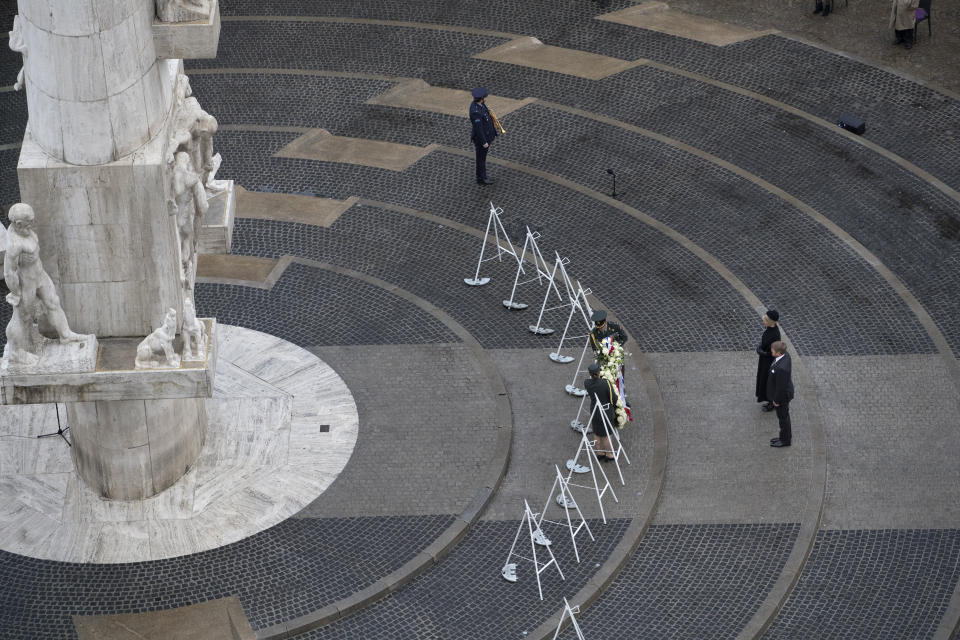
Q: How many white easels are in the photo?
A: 11